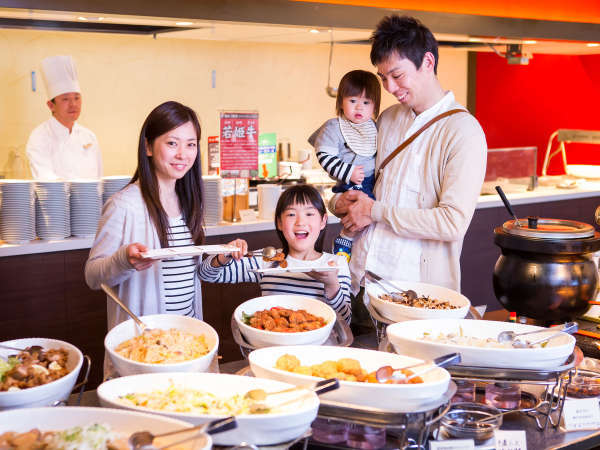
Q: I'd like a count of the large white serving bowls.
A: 8